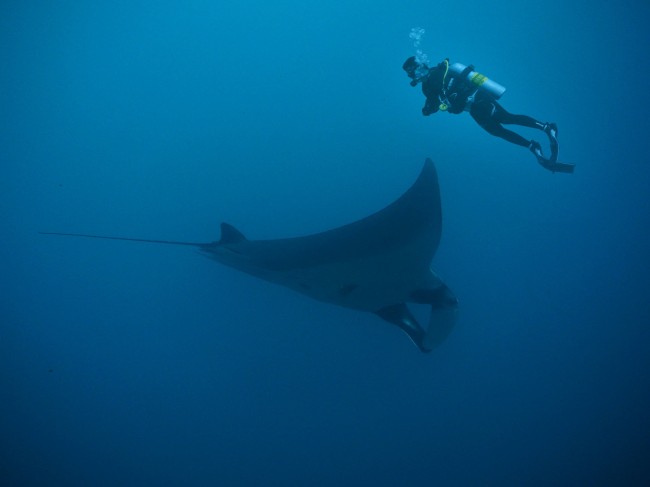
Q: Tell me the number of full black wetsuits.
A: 1